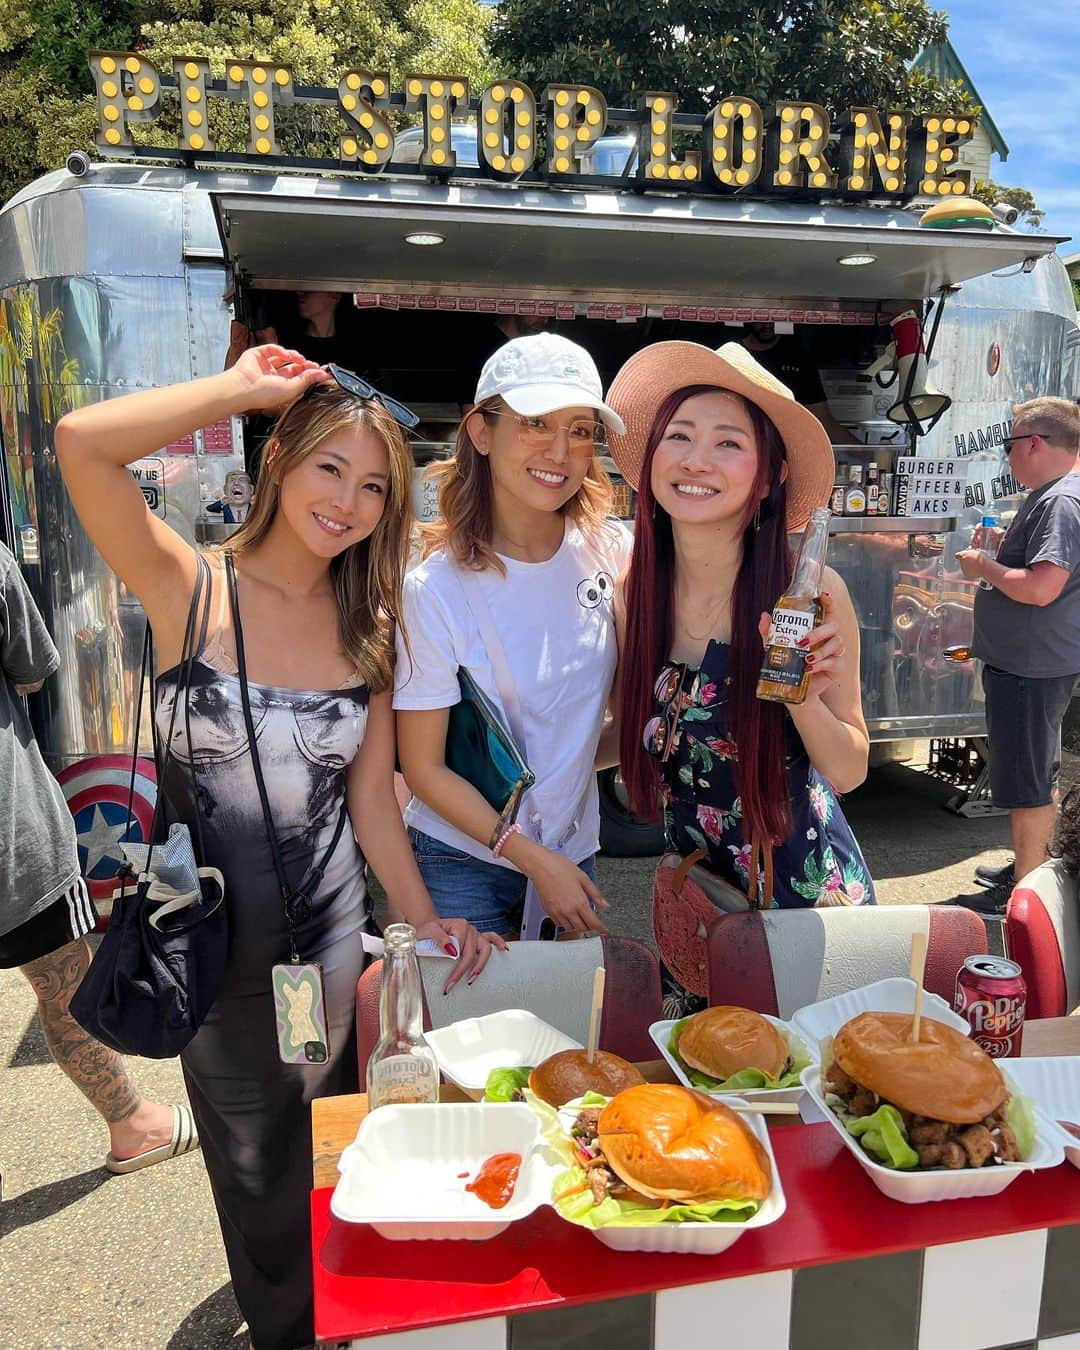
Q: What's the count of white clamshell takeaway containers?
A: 4